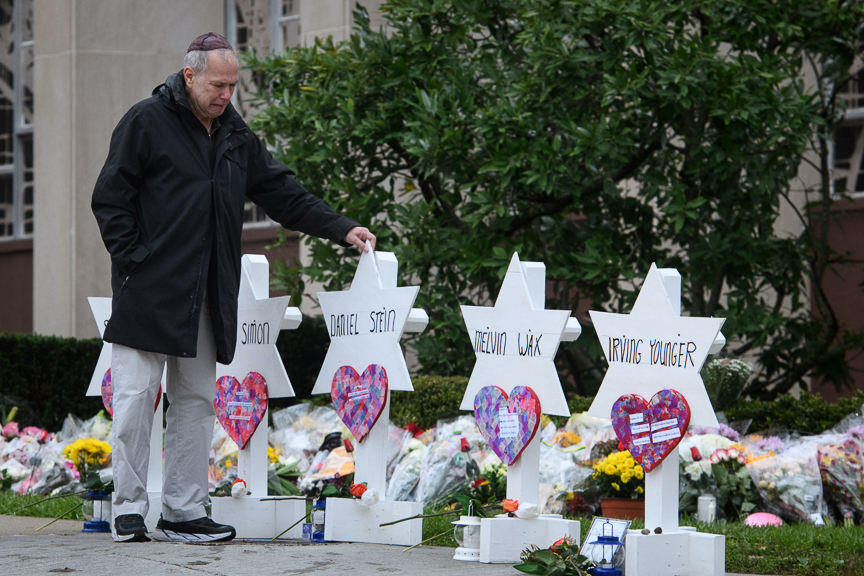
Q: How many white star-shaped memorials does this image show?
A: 5